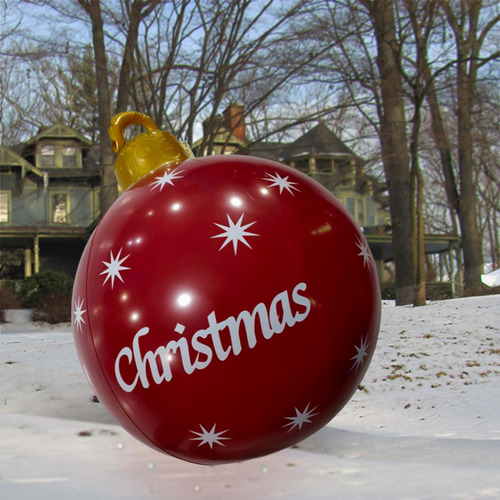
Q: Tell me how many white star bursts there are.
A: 9